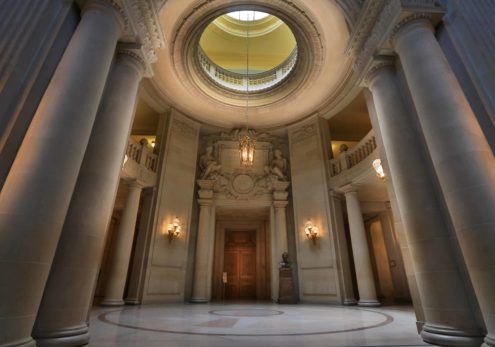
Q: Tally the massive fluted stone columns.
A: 4